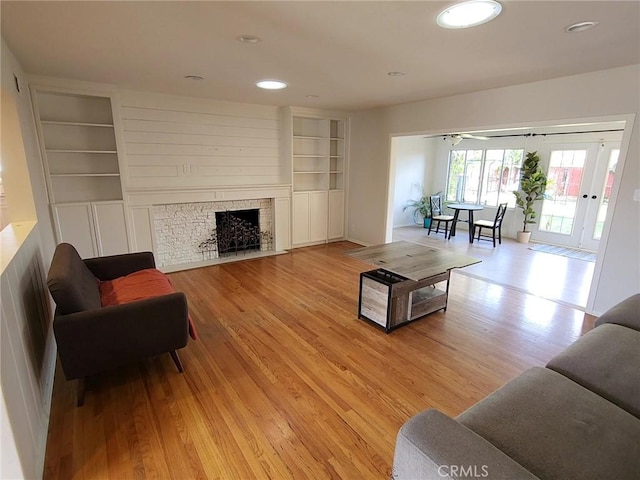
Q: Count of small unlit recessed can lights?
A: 5